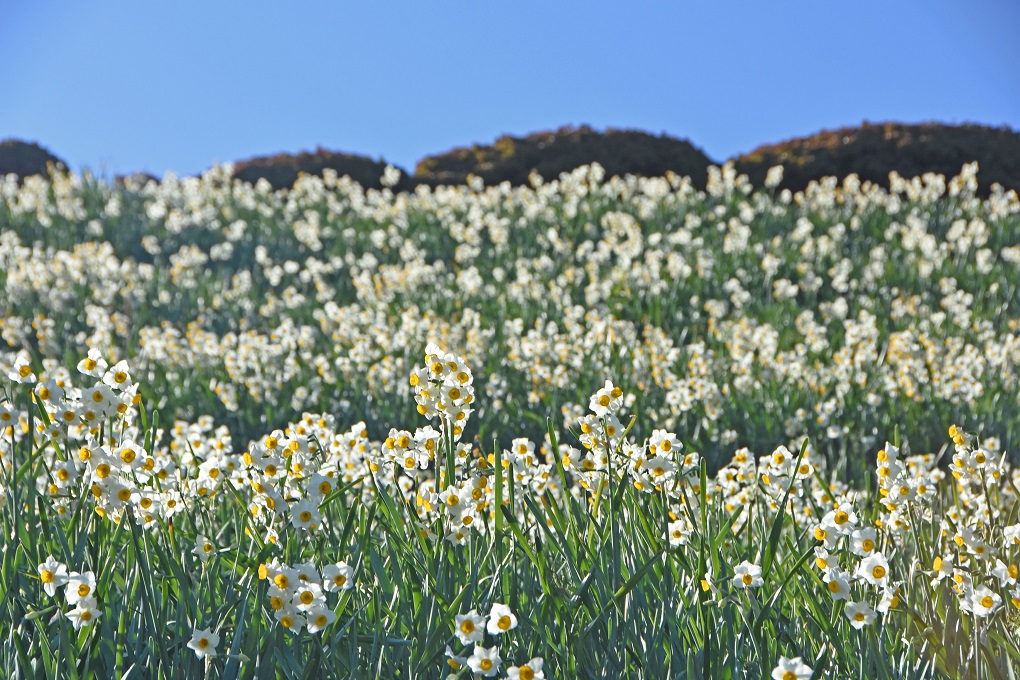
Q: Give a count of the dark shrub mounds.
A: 4